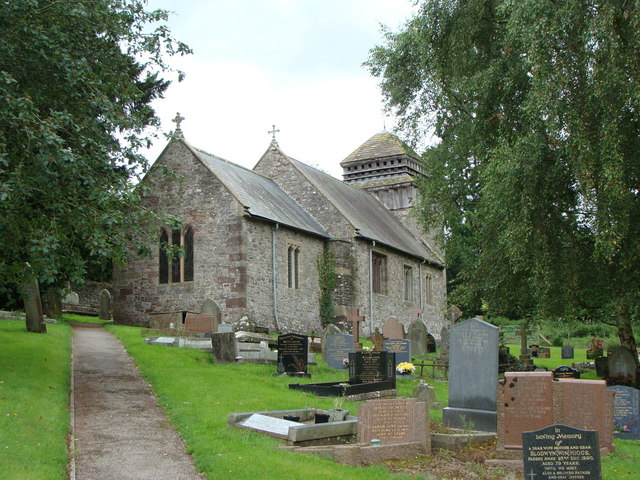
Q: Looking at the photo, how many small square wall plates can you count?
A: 0